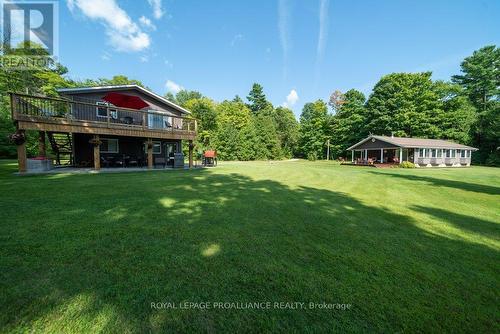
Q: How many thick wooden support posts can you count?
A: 5